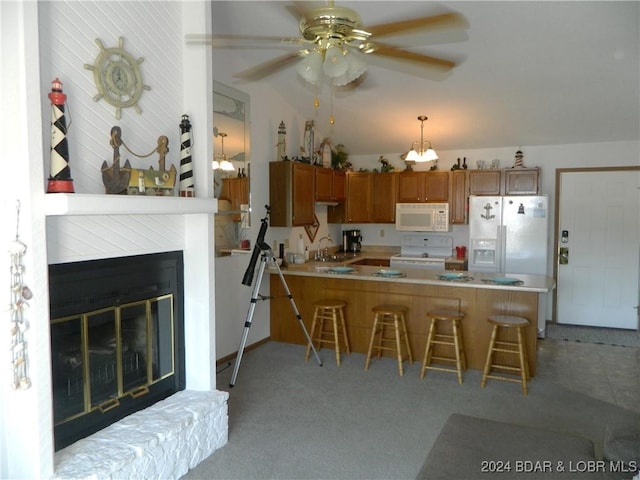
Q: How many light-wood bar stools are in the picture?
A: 4